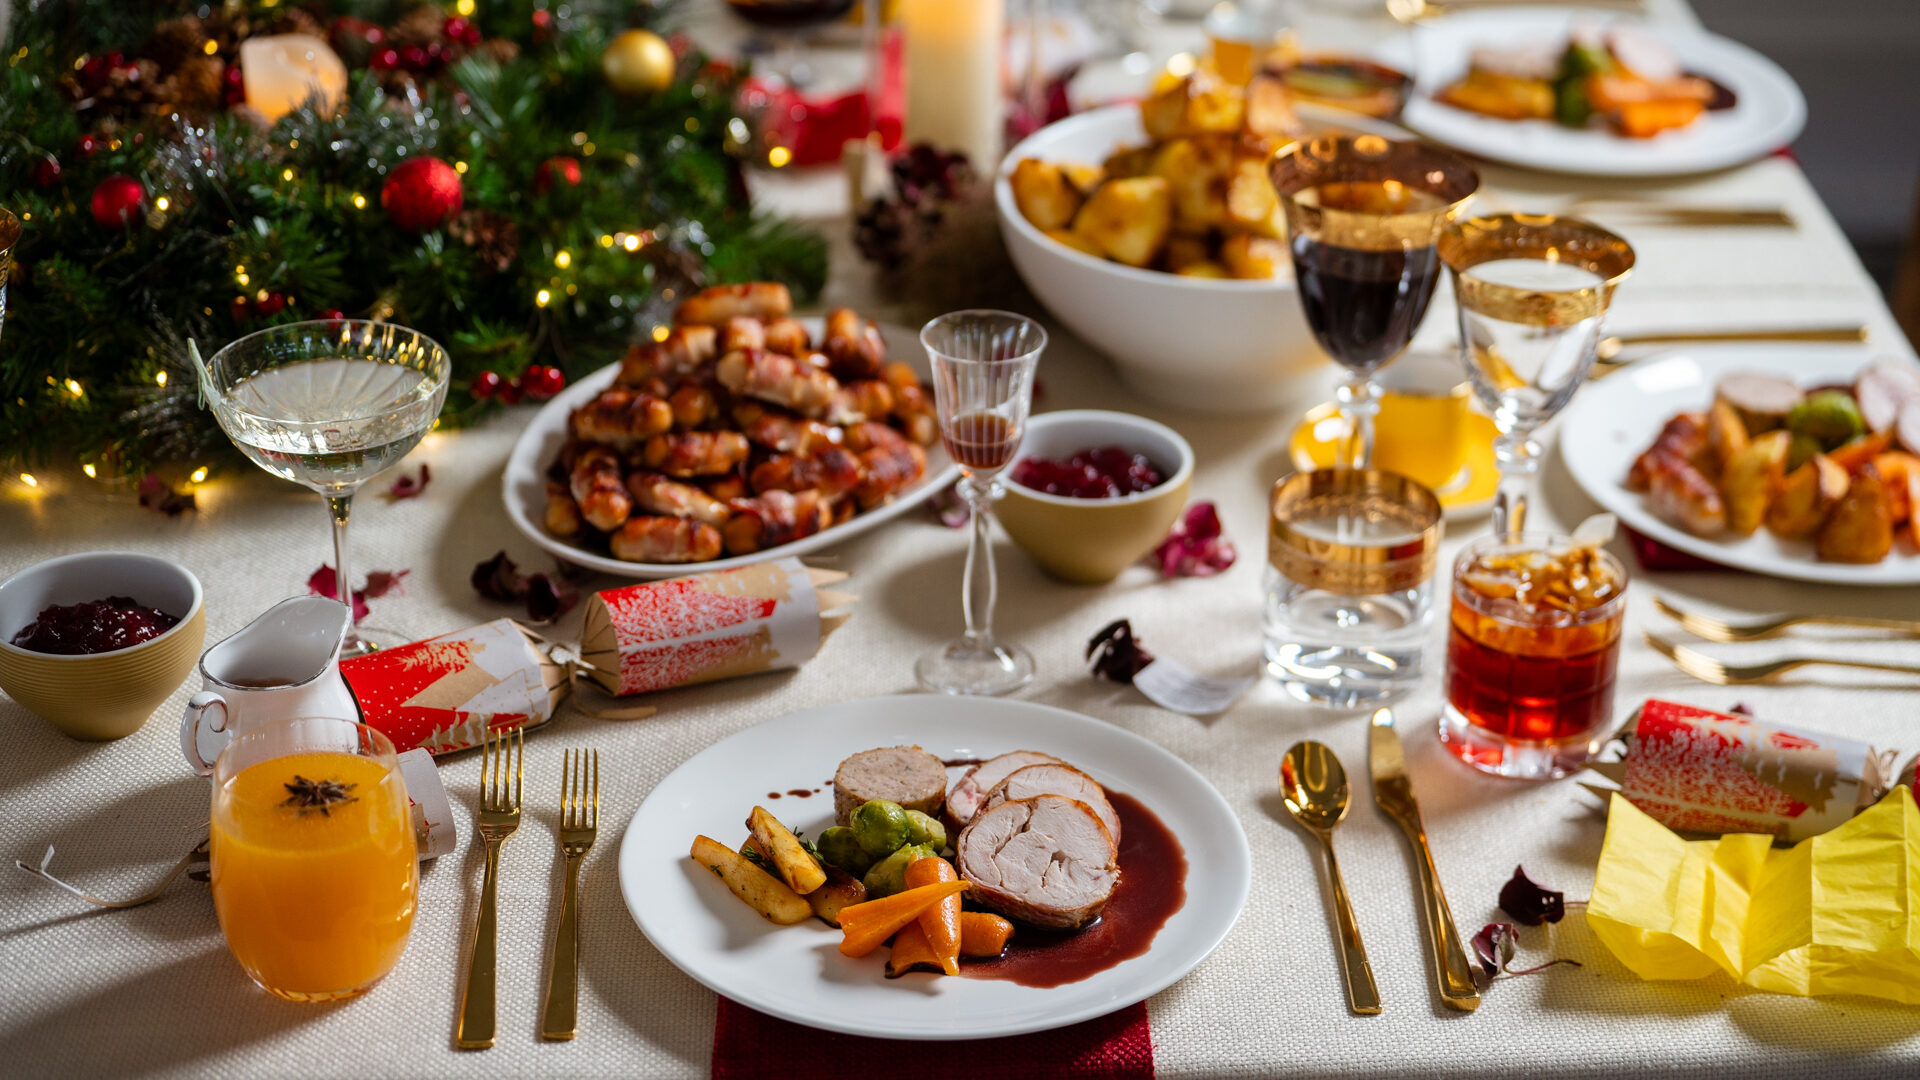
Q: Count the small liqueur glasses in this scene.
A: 1